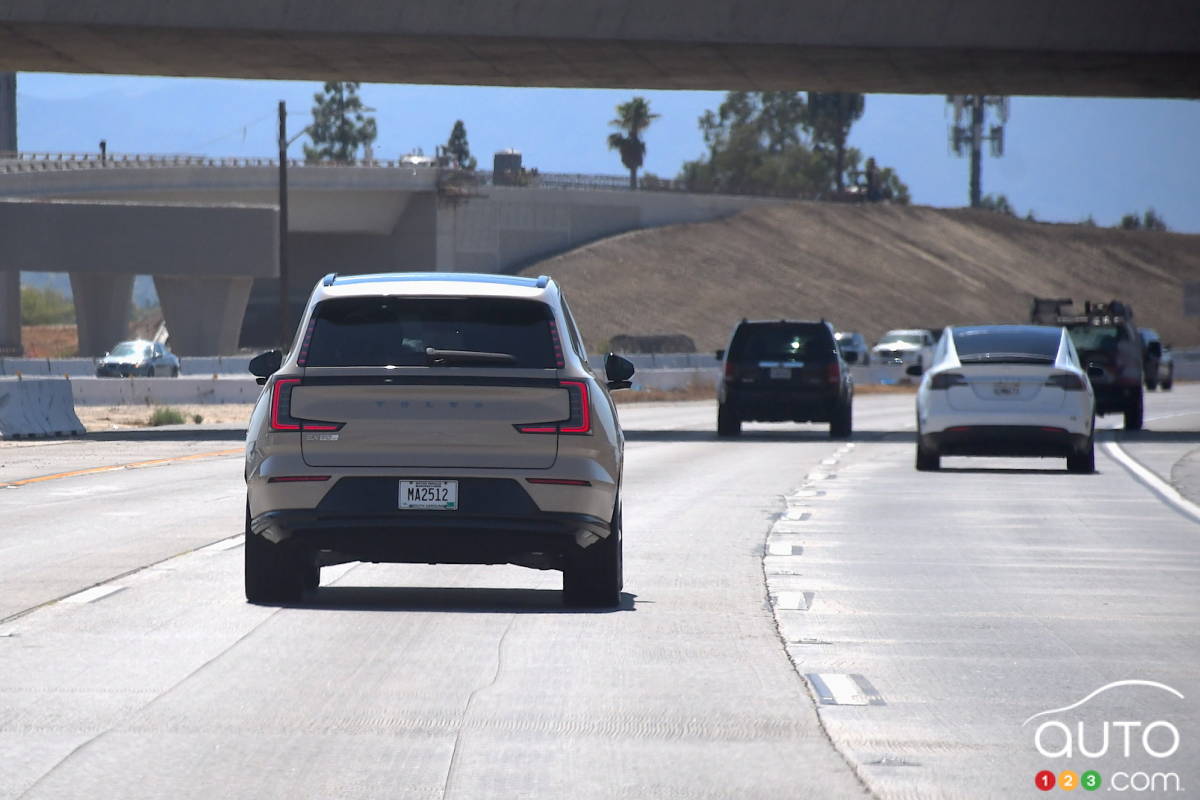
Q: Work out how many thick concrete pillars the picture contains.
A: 3